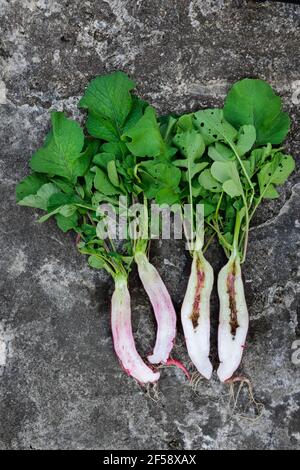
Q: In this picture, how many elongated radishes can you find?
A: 4